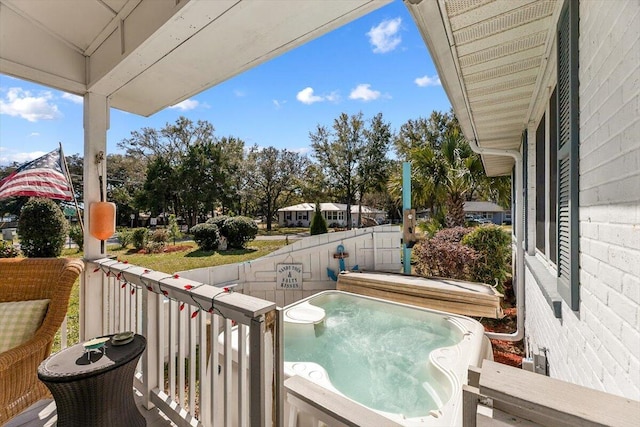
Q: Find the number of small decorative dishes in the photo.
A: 2